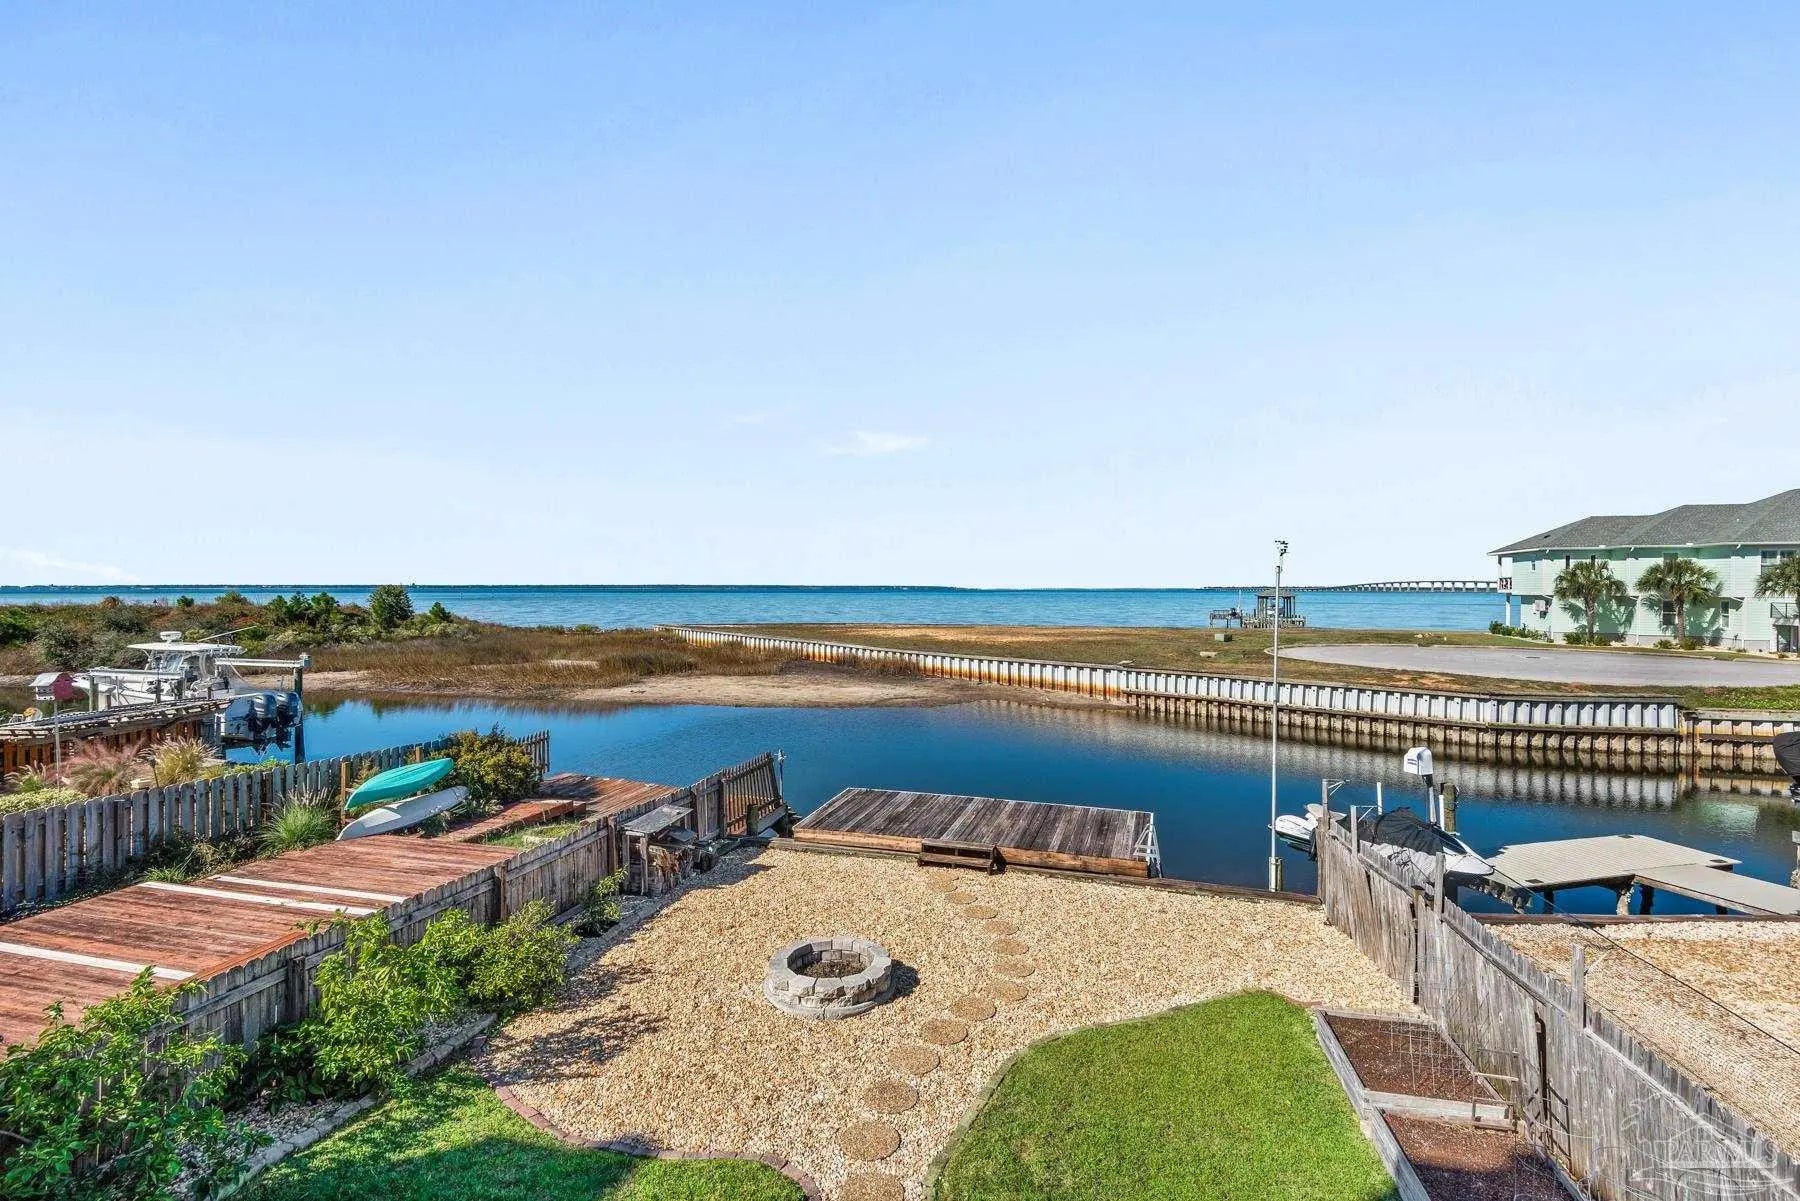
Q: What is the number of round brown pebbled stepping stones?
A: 14